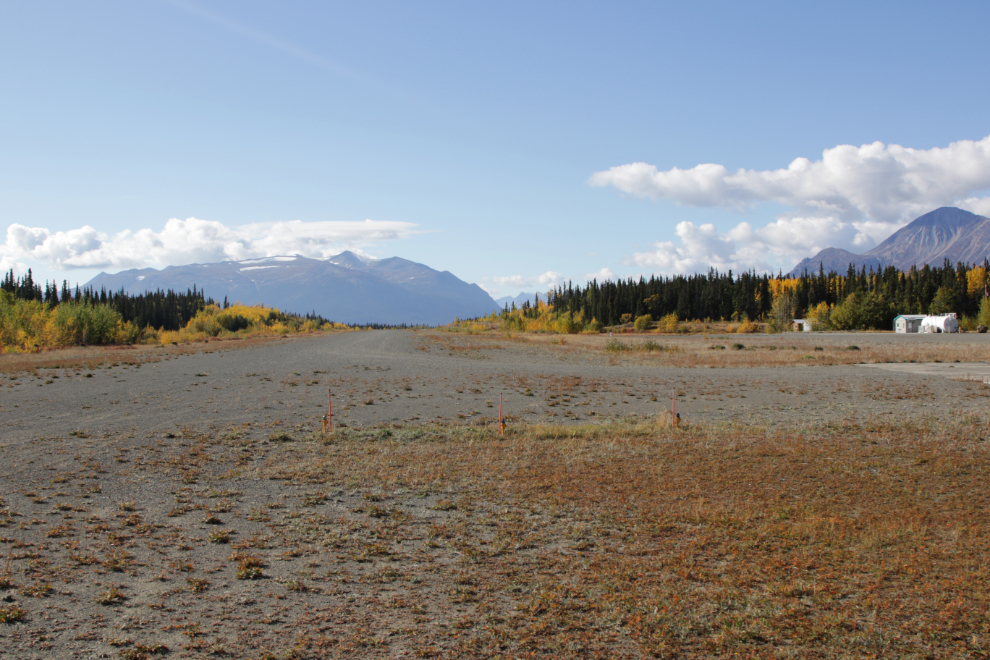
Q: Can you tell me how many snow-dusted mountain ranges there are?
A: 1